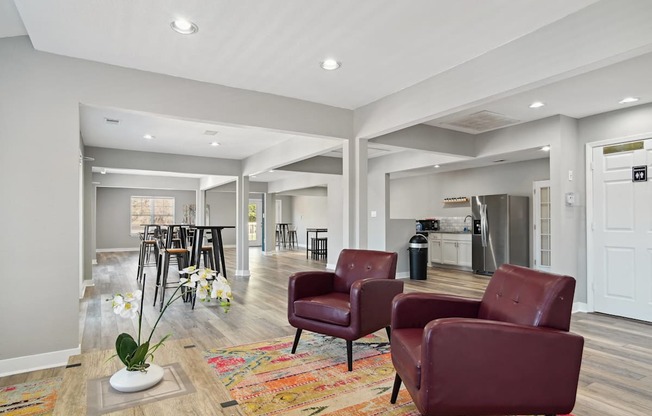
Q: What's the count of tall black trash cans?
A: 1